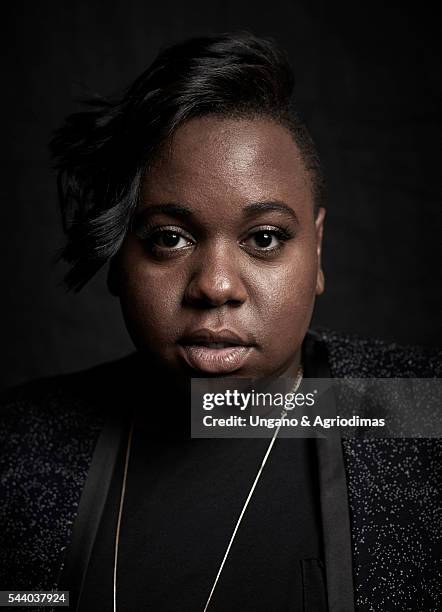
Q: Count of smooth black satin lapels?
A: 2